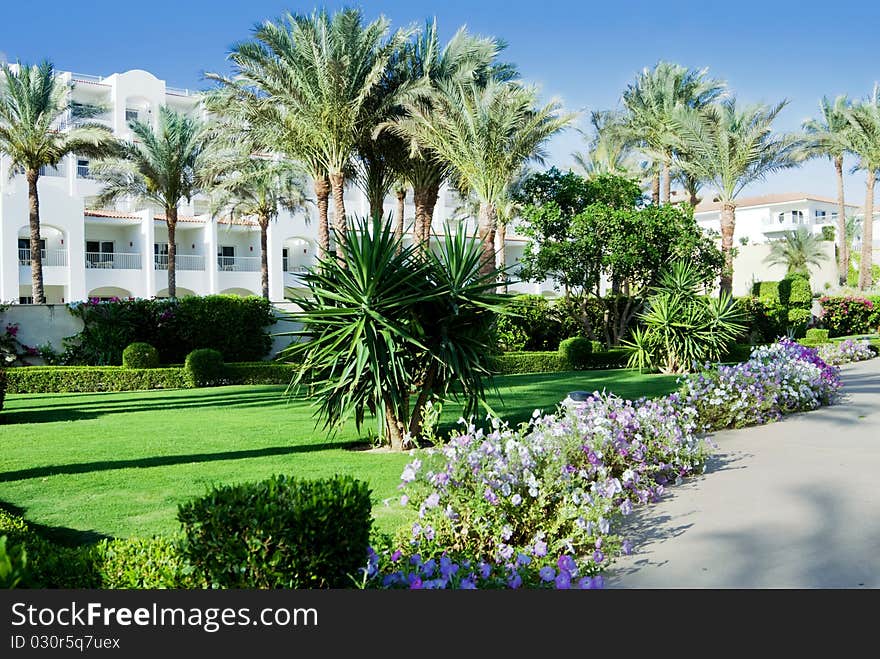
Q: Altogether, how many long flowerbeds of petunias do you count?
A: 1